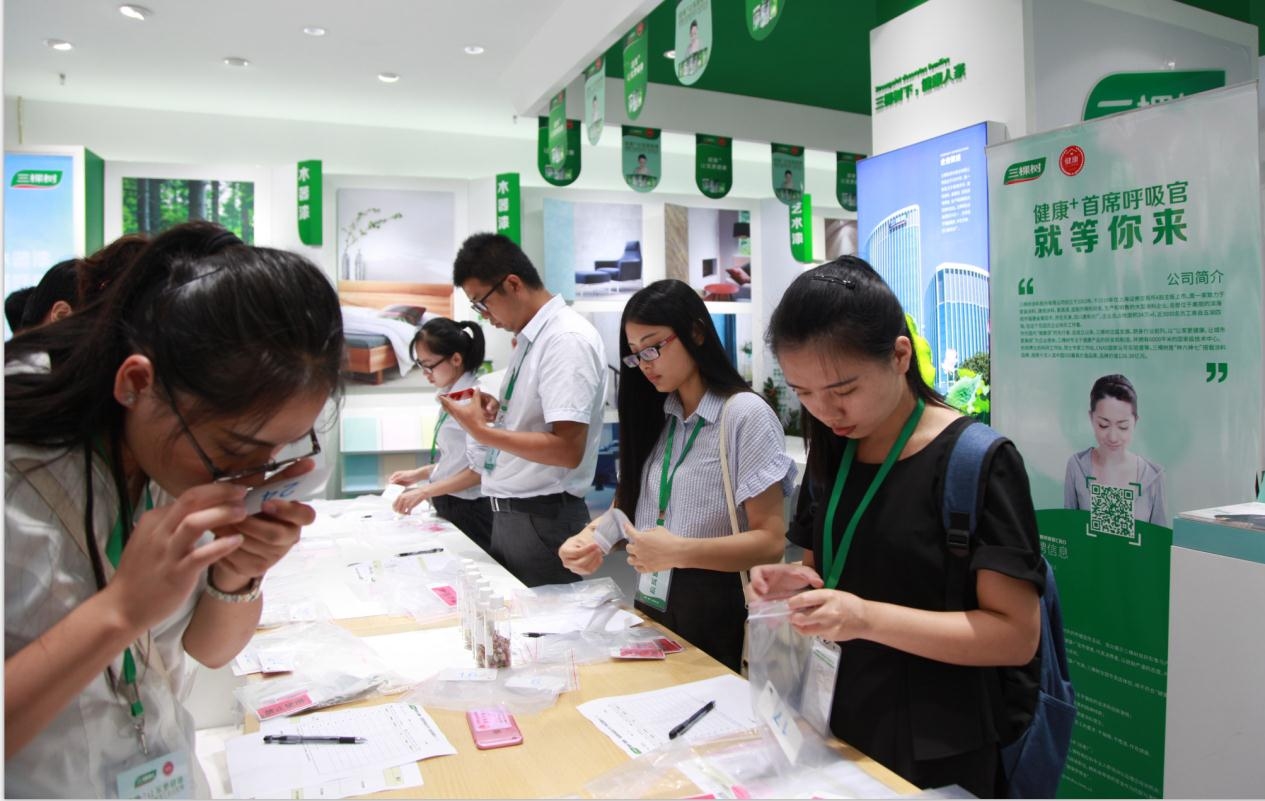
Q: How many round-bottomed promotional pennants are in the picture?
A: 10